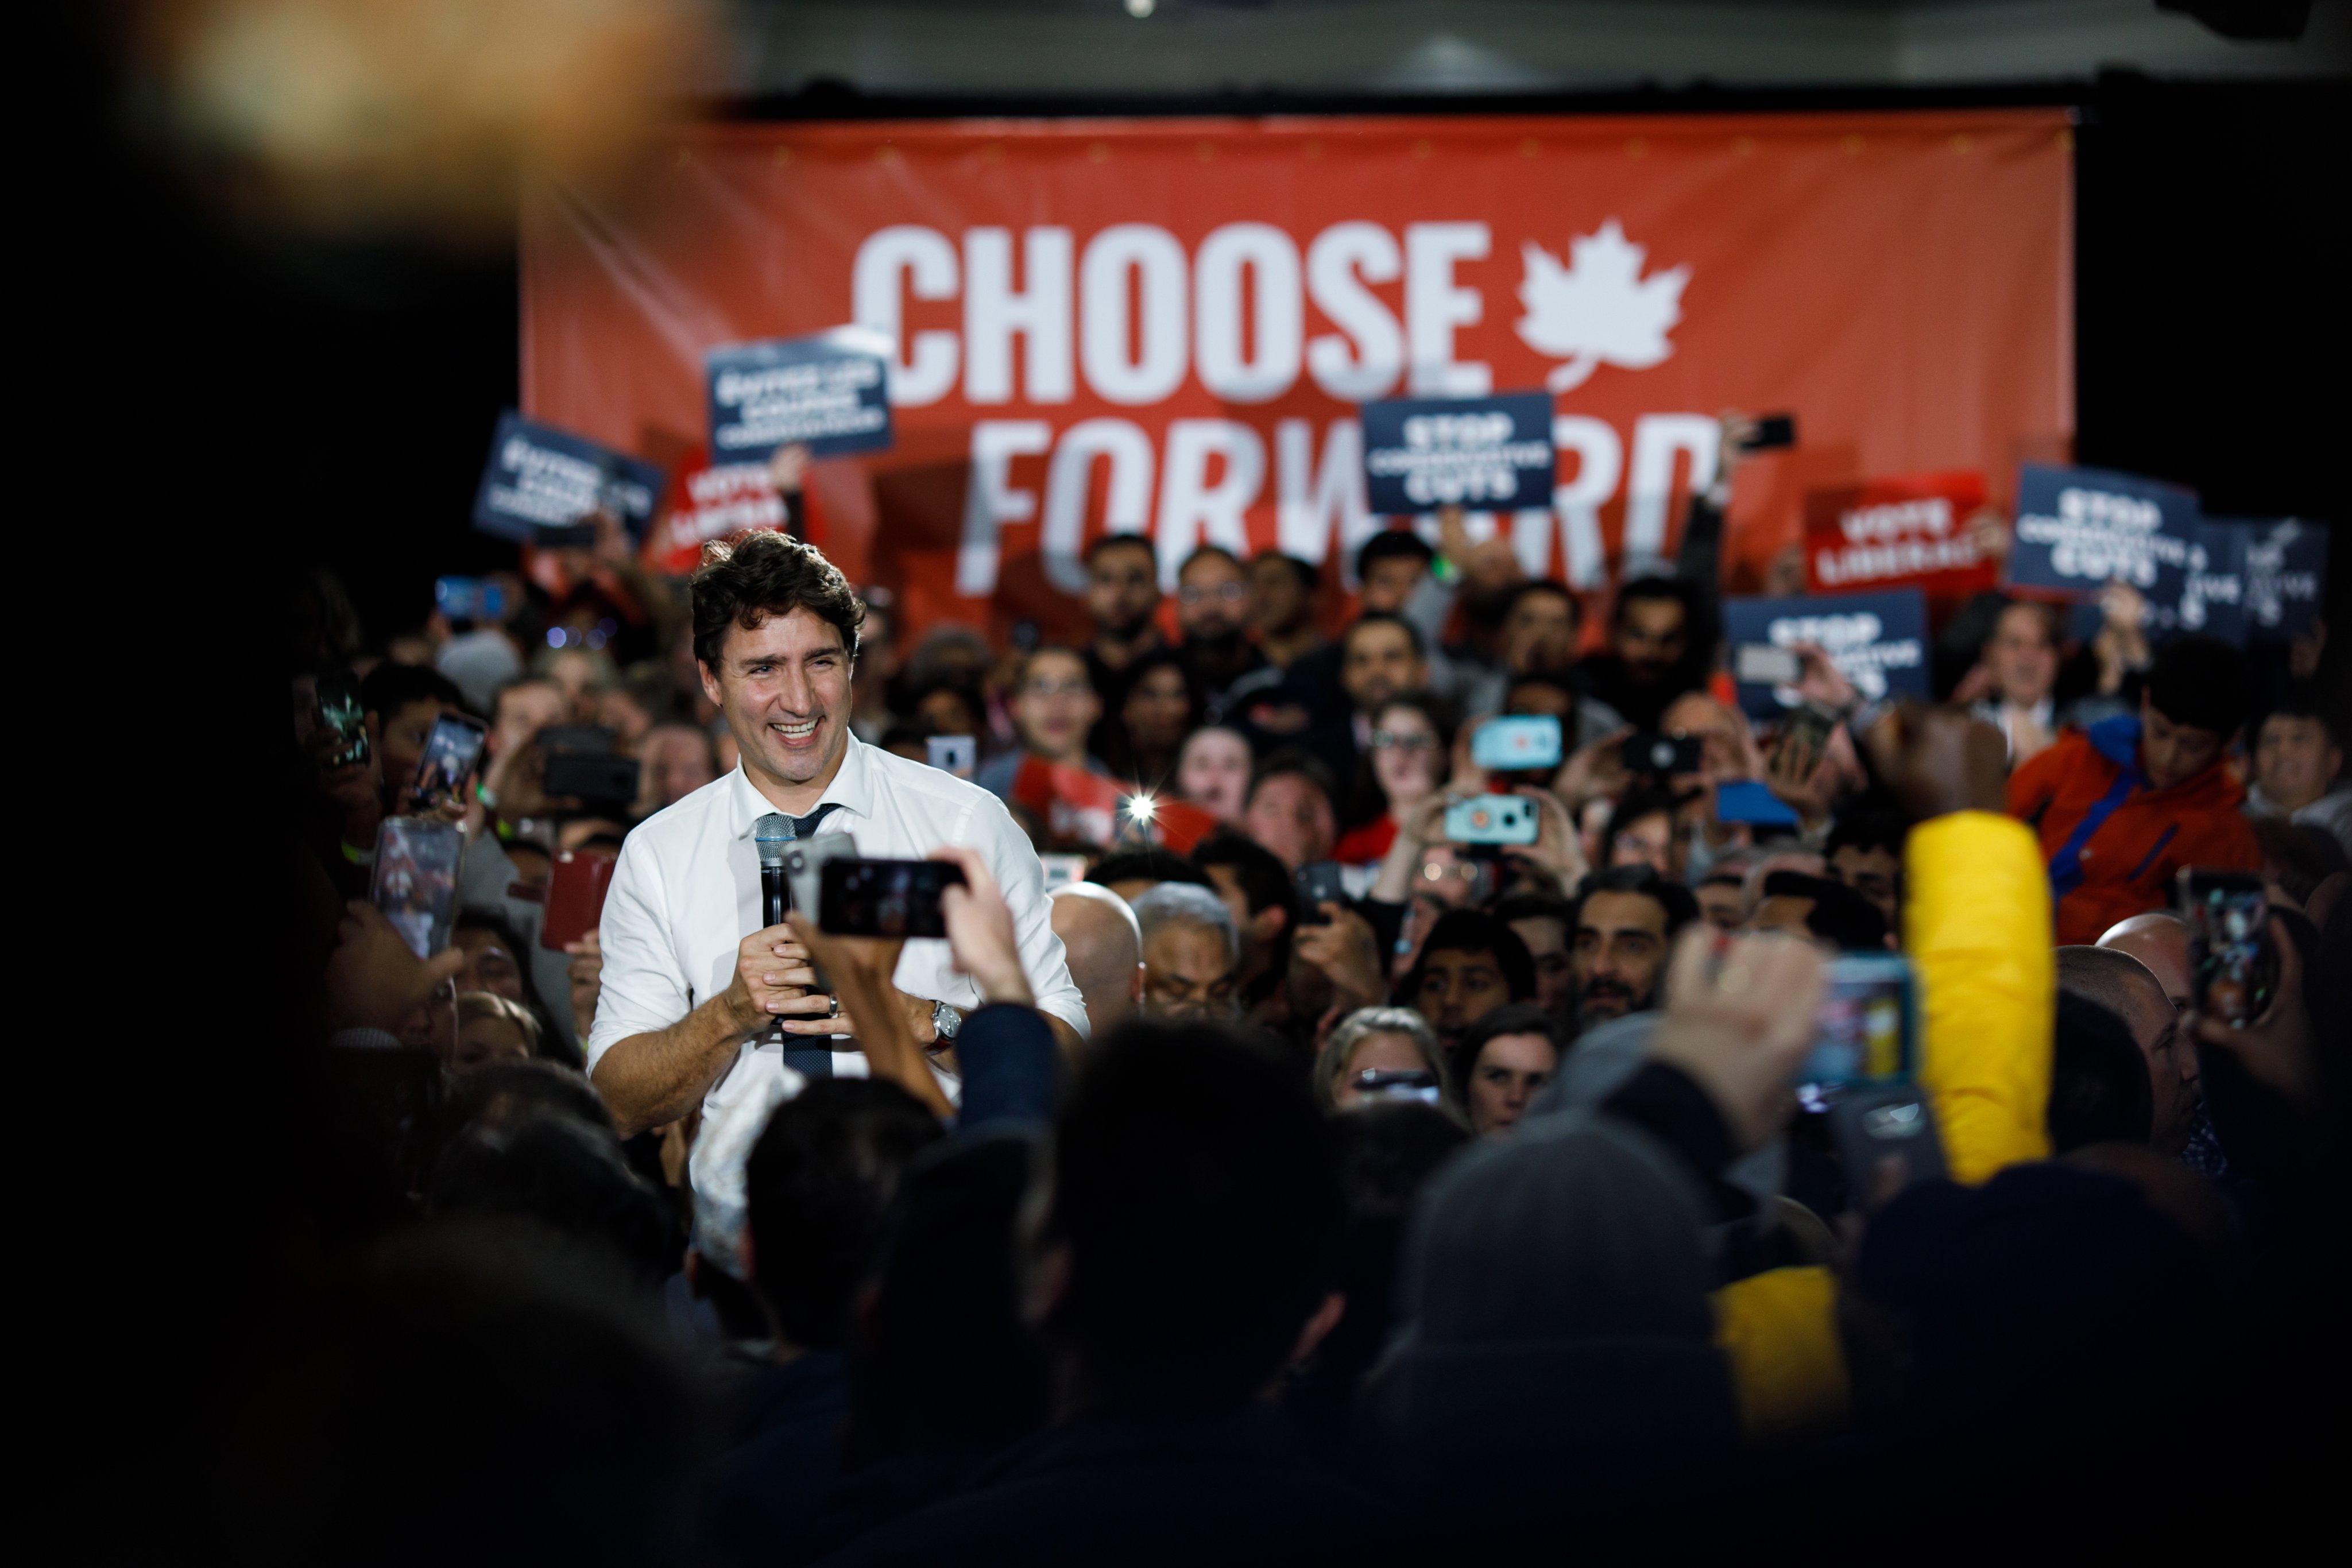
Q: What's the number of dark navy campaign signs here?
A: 7